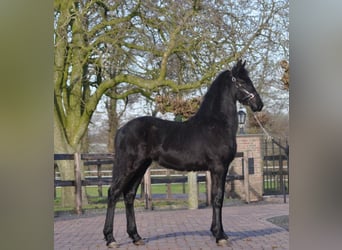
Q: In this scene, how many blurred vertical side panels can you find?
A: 2